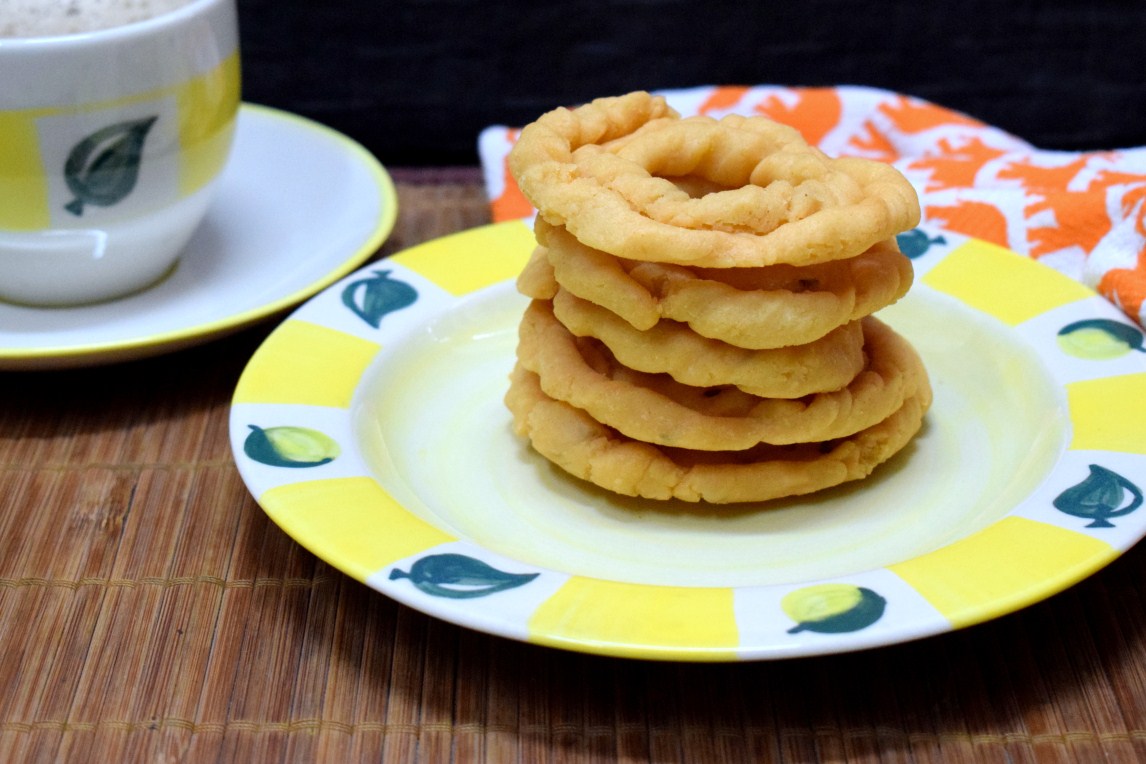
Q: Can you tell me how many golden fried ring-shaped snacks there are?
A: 5